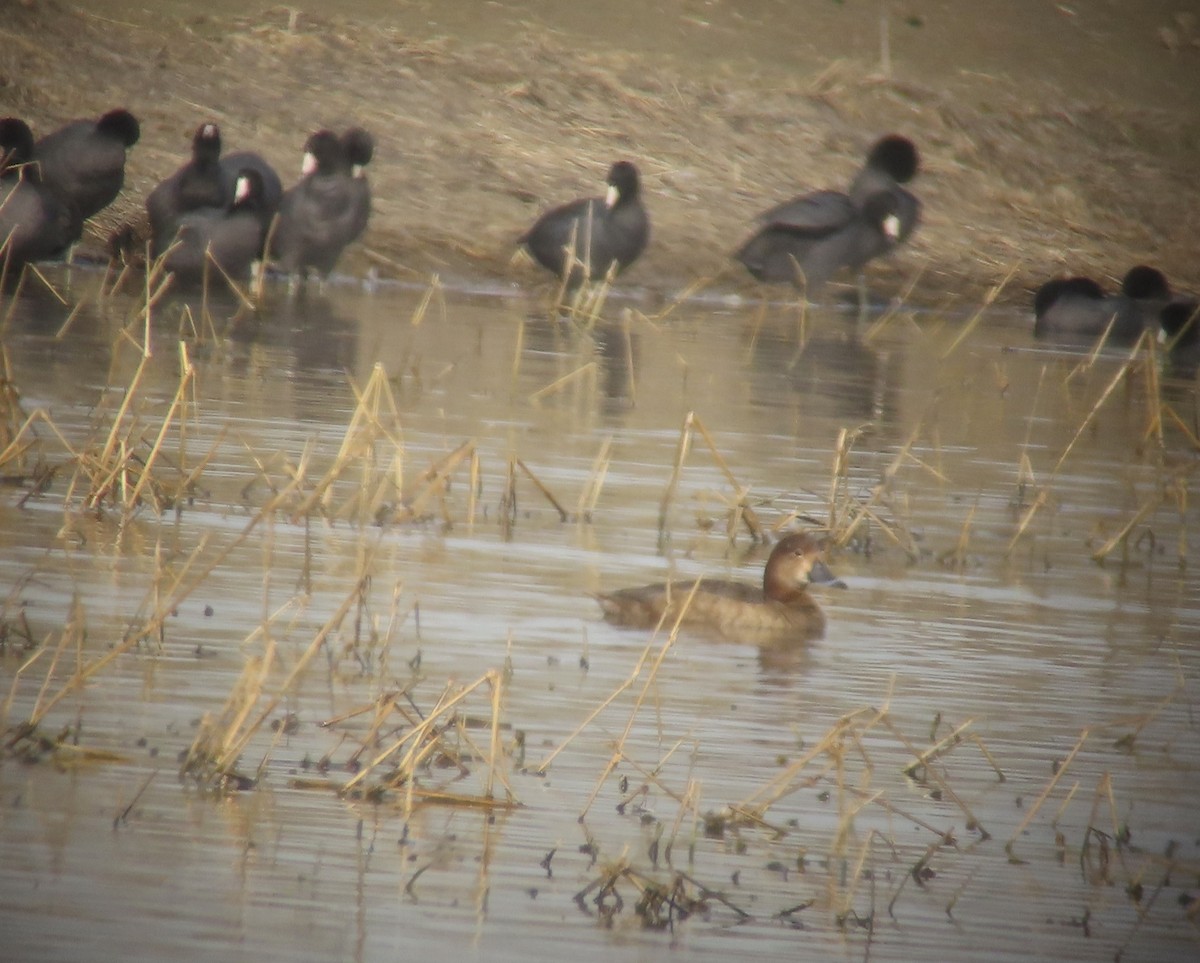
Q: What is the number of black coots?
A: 12